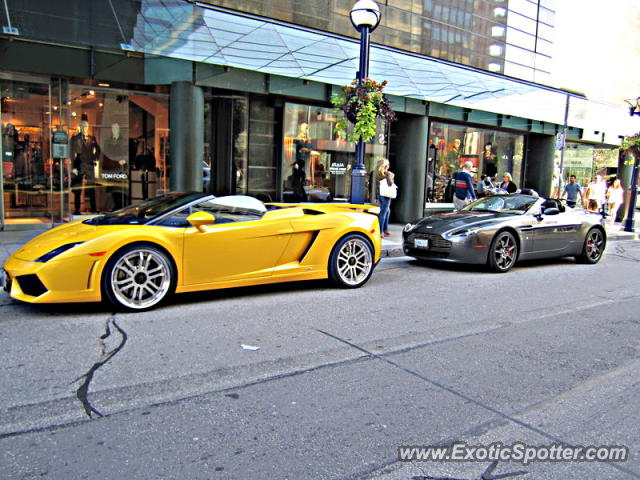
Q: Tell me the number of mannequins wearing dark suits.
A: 2